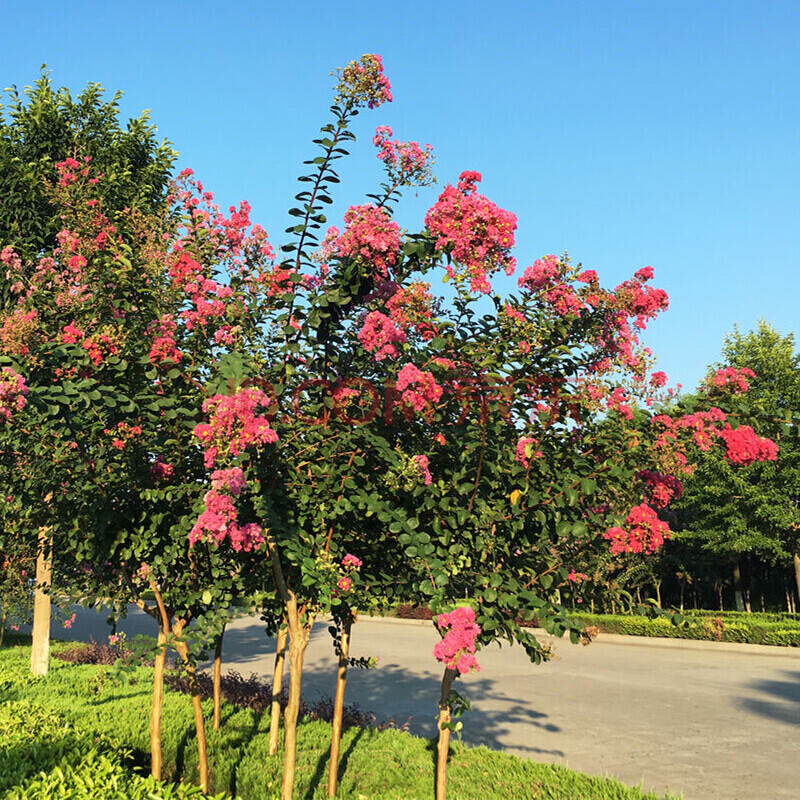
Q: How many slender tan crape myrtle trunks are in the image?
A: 7